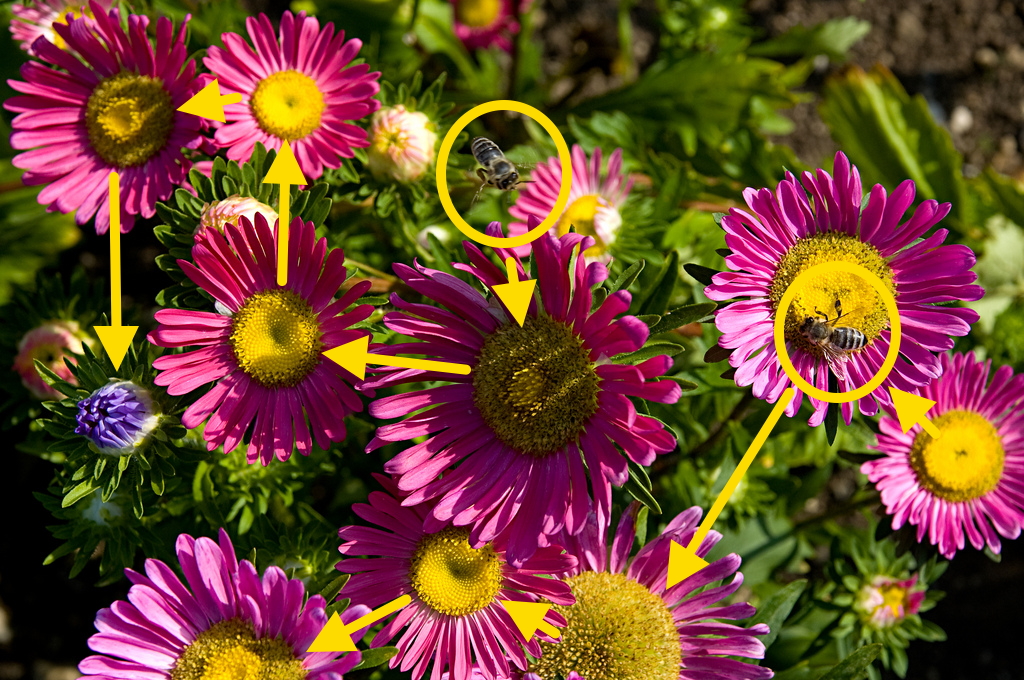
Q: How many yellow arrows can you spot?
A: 9